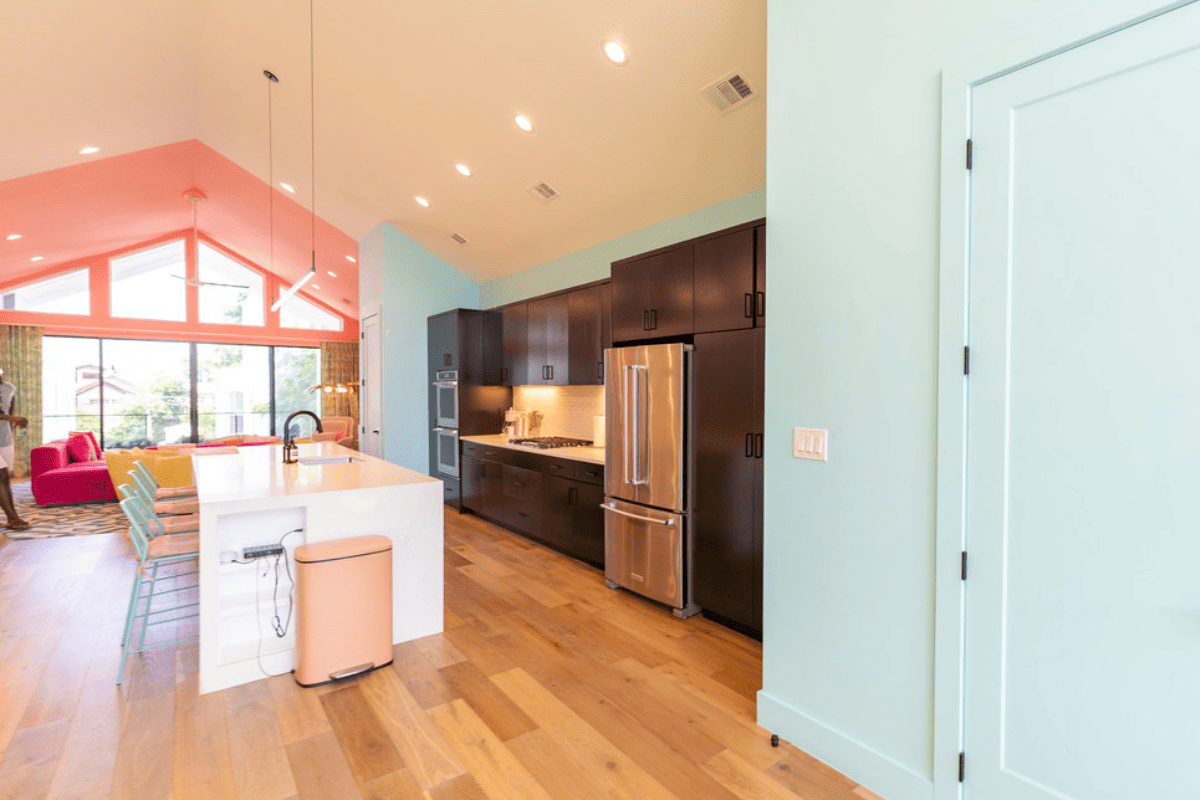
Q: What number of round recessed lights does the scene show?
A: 11